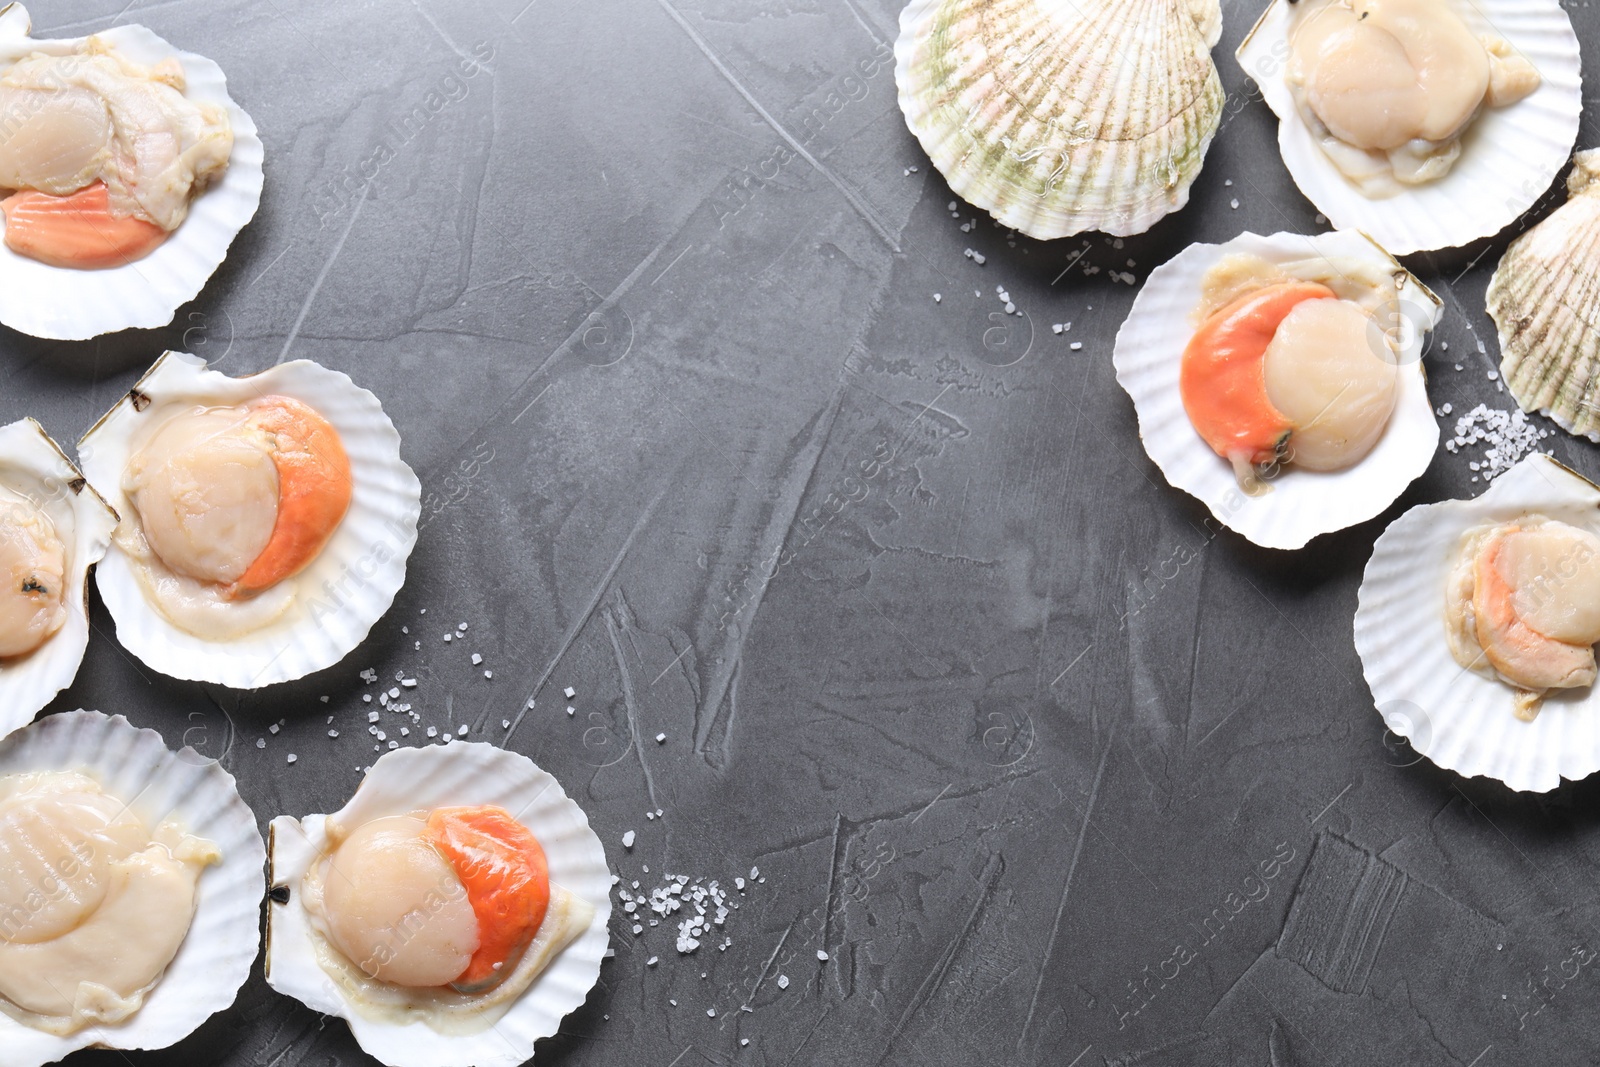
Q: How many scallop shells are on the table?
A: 10